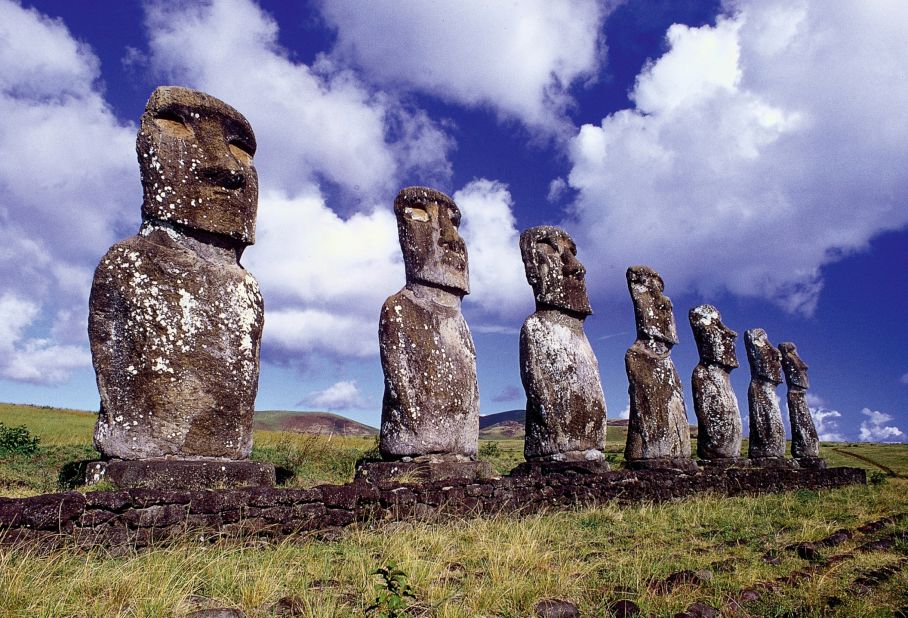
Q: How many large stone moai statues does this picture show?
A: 7